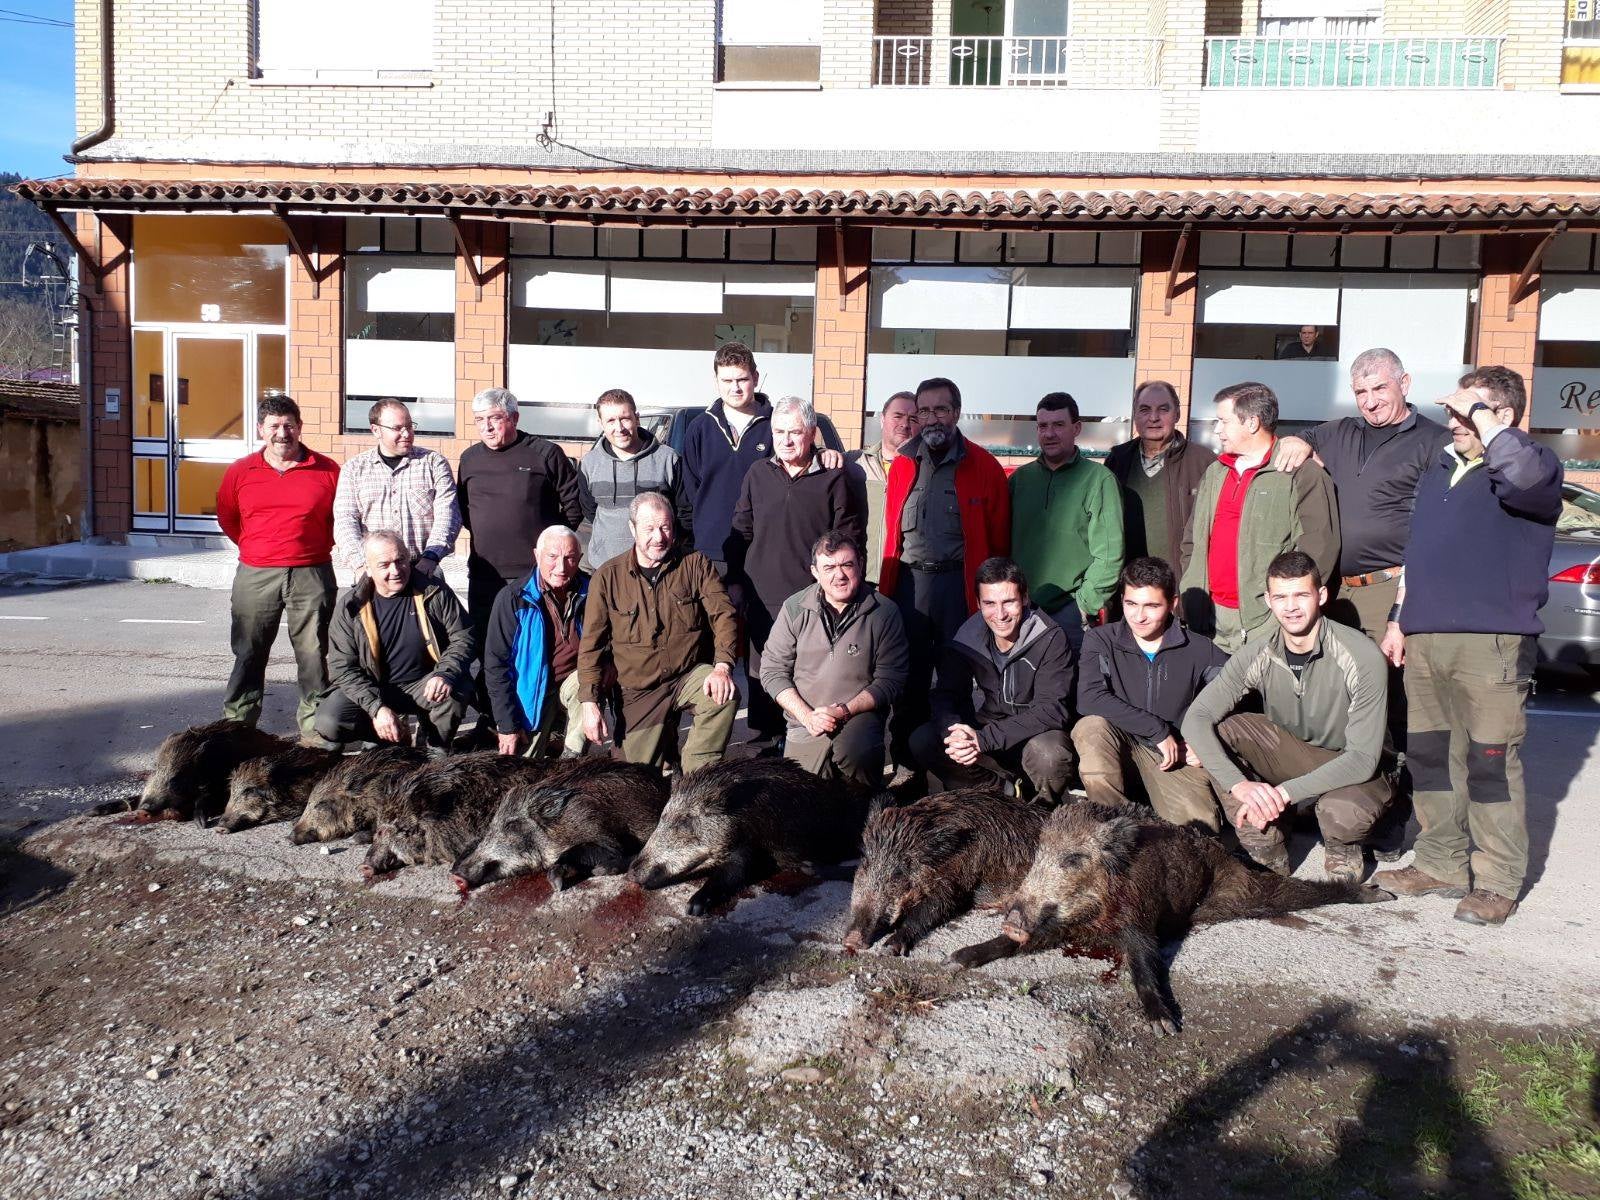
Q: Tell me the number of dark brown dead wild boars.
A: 8